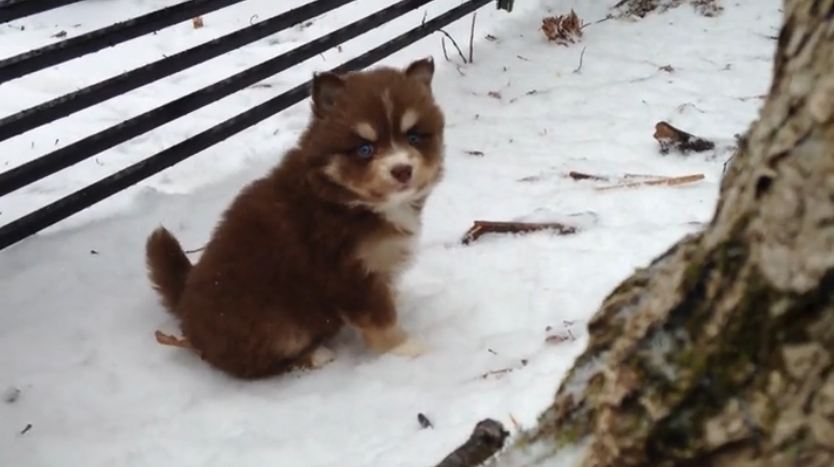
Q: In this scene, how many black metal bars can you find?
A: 5